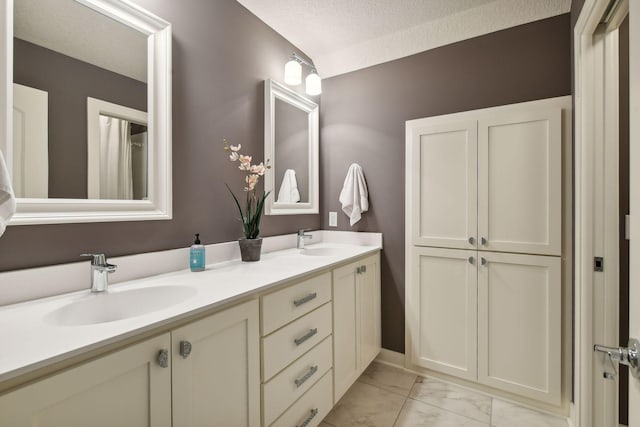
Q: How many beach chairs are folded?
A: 0